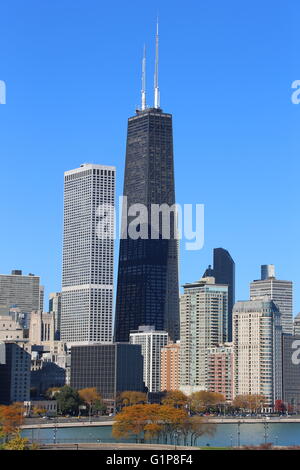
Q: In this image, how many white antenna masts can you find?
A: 2